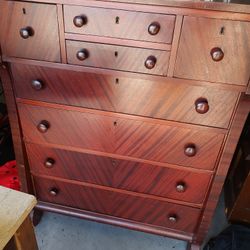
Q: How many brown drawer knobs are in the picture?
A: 14